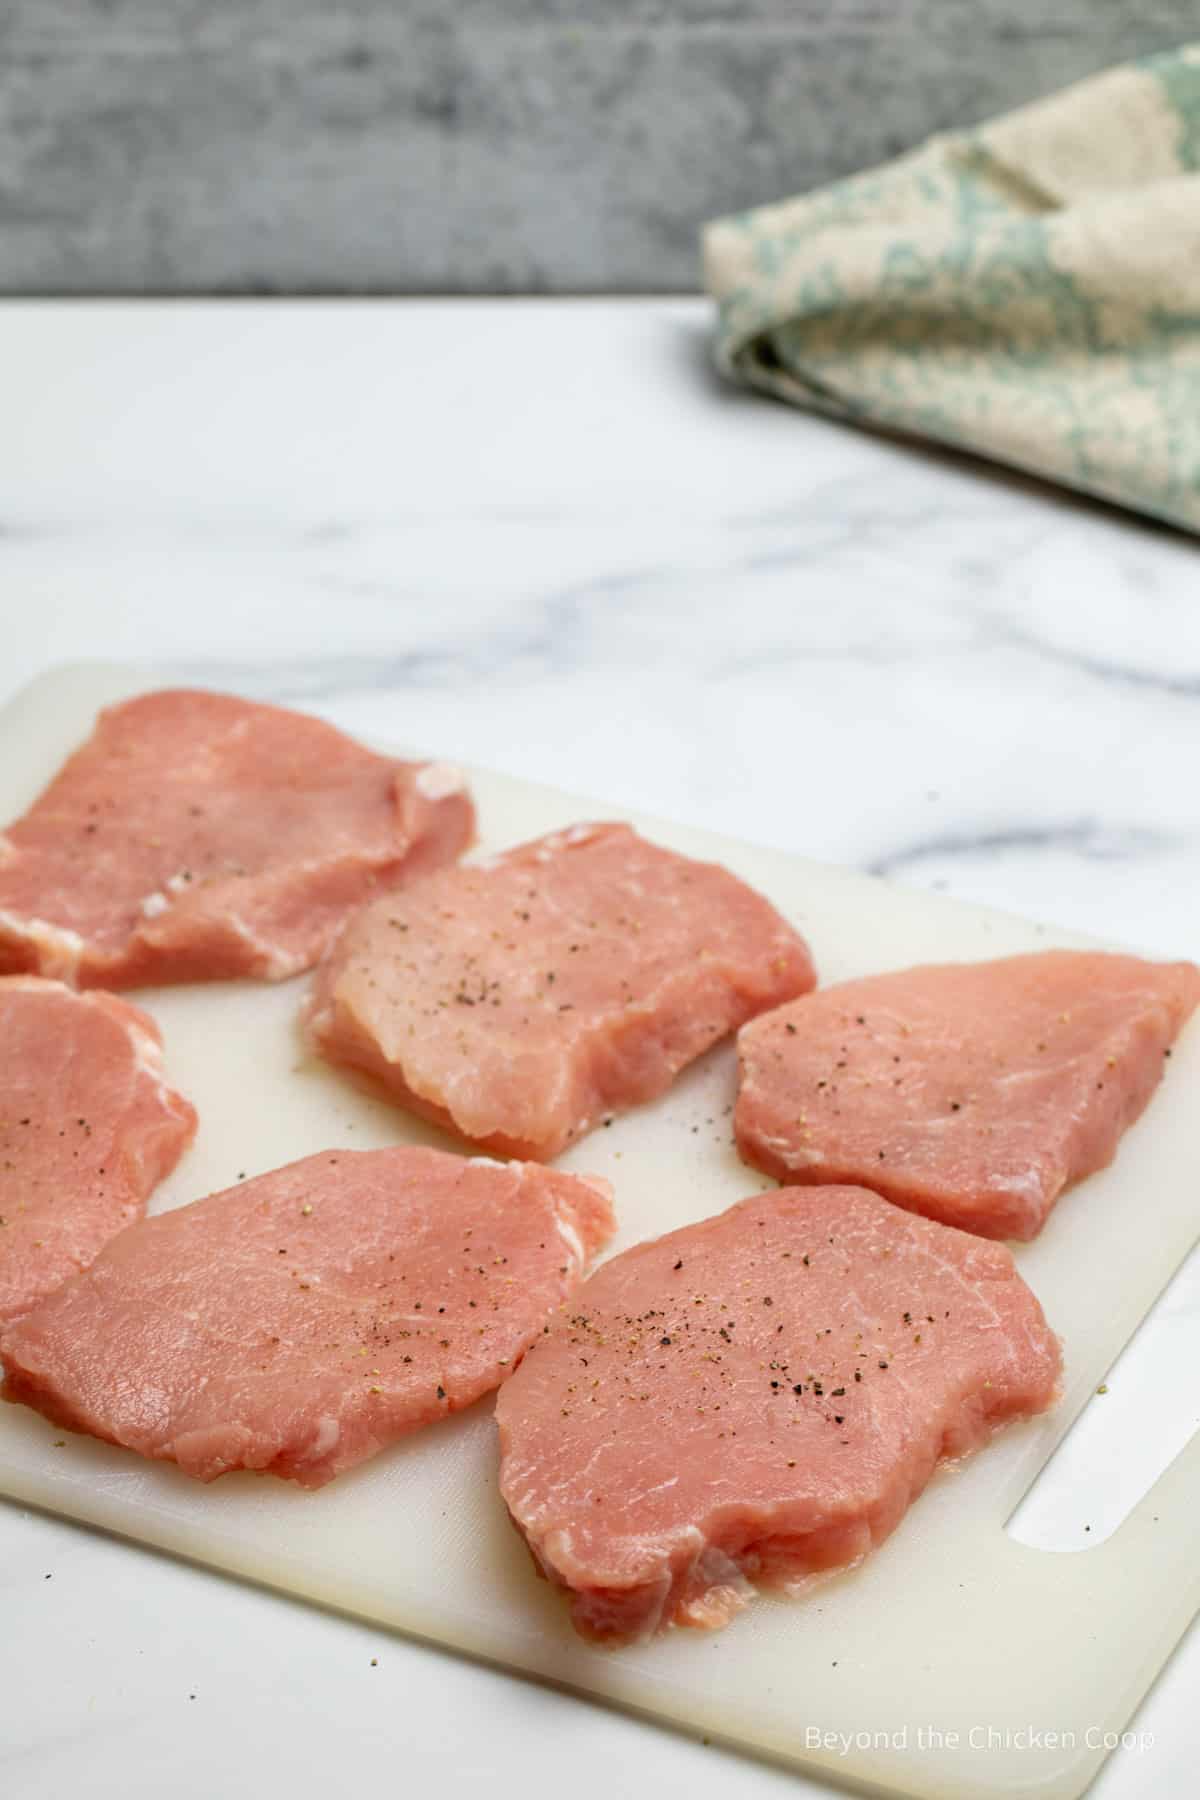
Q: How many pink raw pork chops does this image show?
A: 6